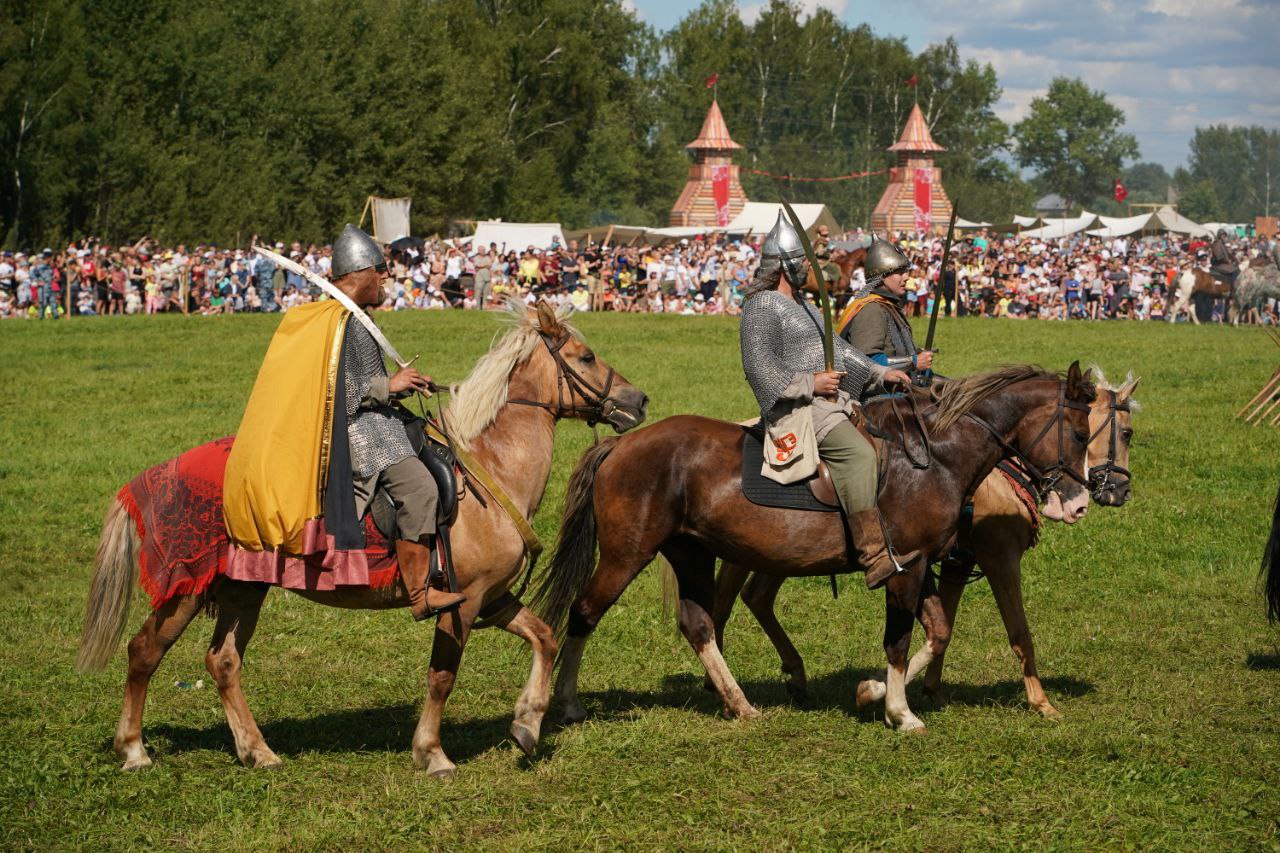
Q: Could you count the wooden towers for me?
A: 2